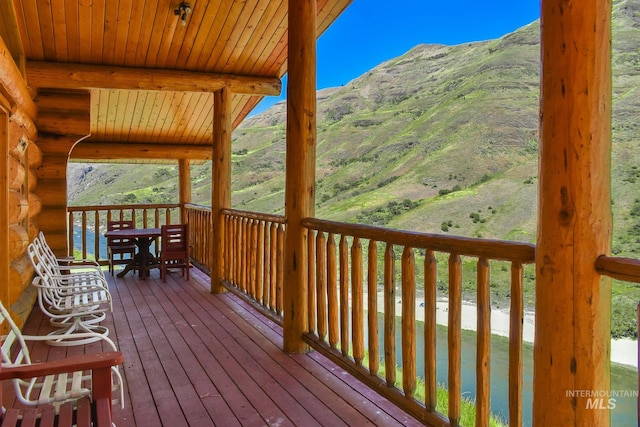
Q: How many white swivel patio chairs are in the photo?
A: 4